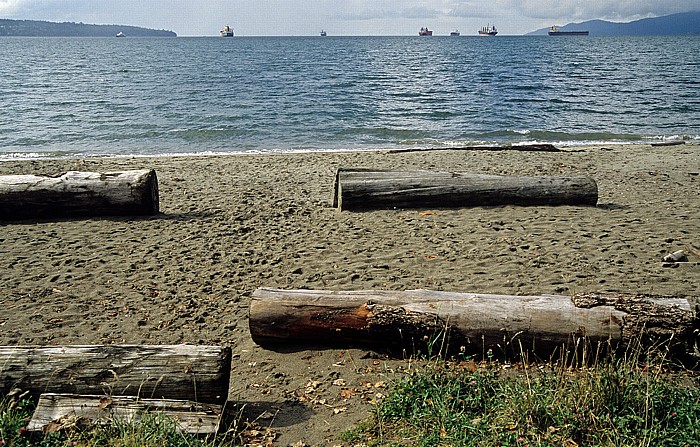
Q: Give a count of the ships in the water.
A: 7